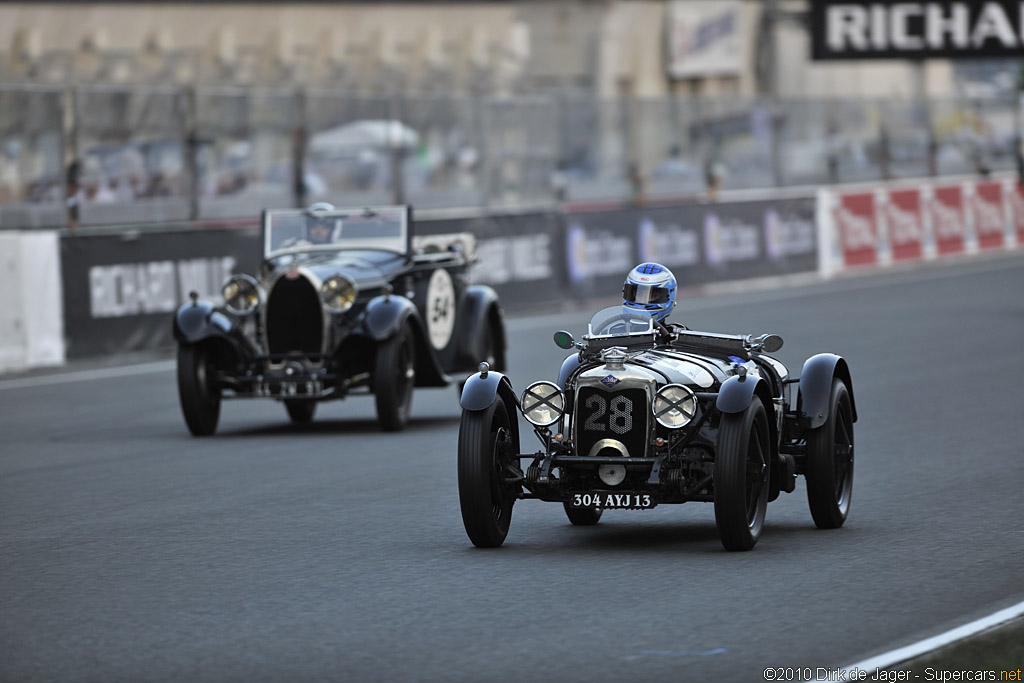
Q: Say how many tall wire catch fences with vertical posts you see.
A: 1